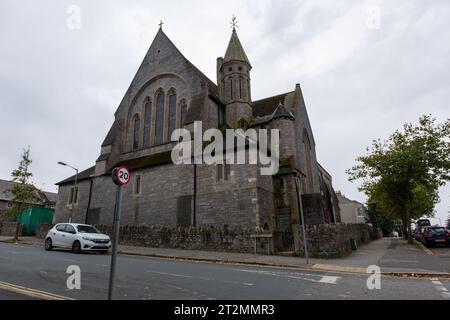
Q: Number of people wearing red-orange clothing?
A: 0